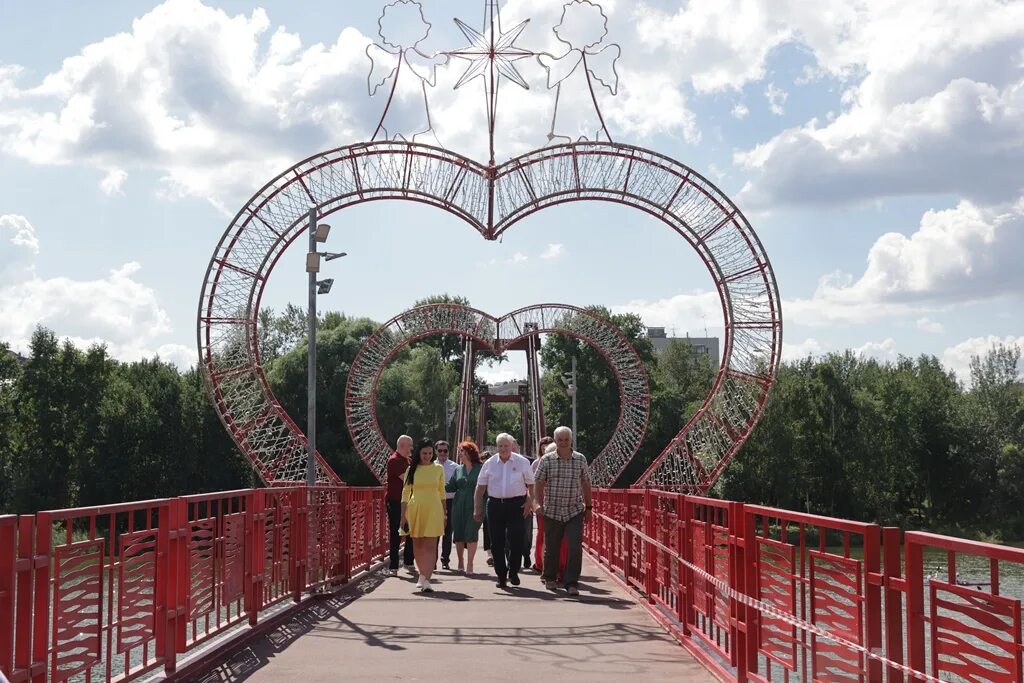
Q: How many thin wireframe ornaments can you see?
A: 3